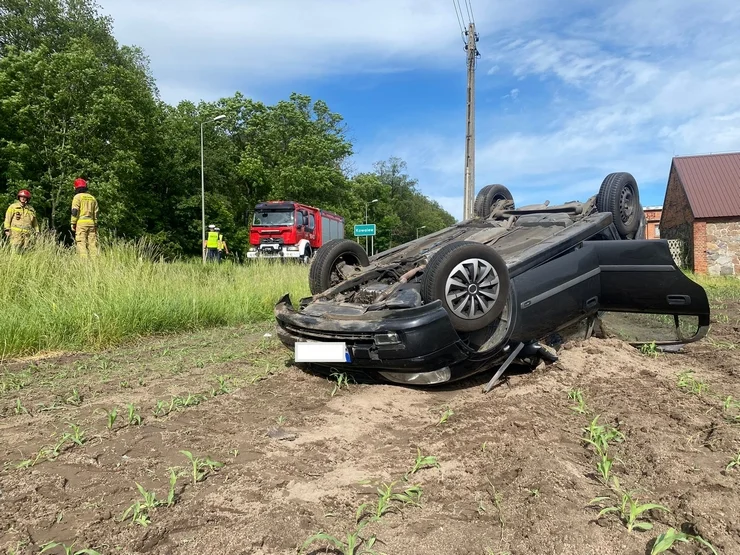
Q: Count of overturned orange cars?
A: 0